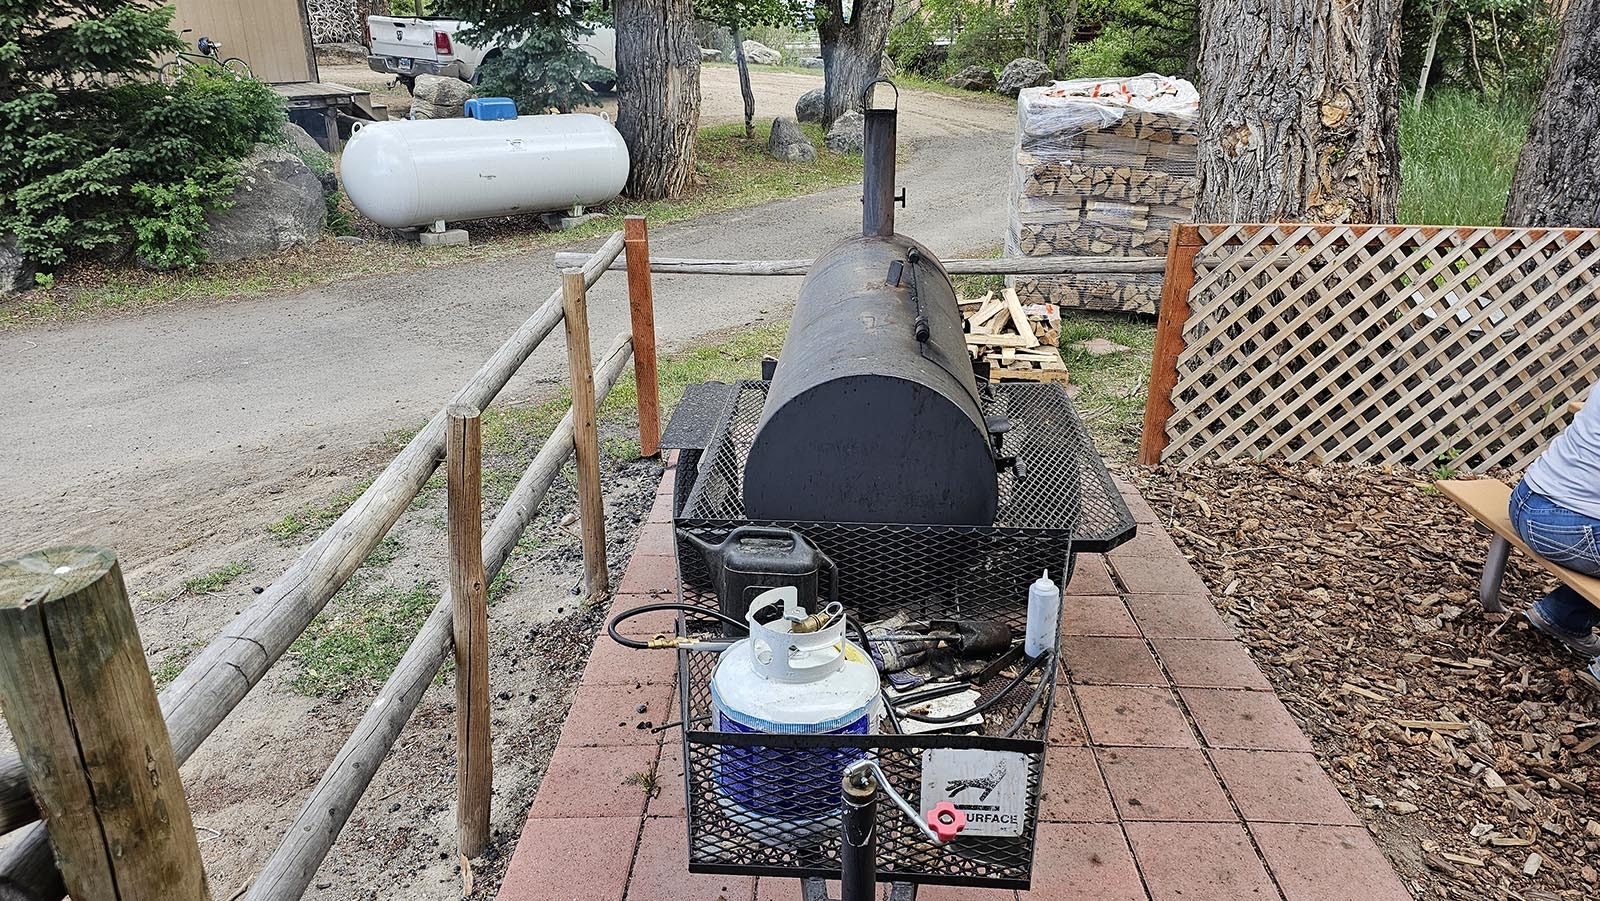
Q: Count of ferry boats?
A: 0